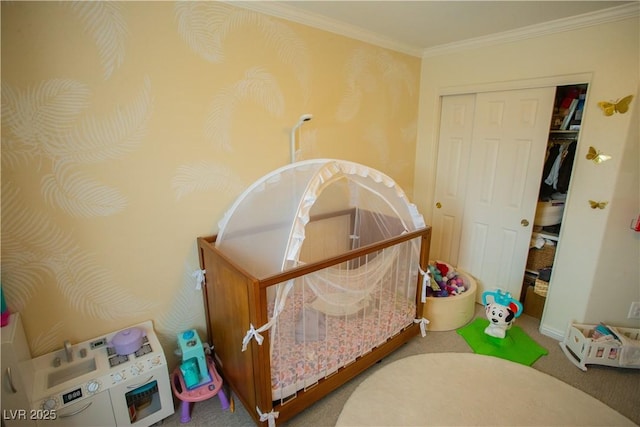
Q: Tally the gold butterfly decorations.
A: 3